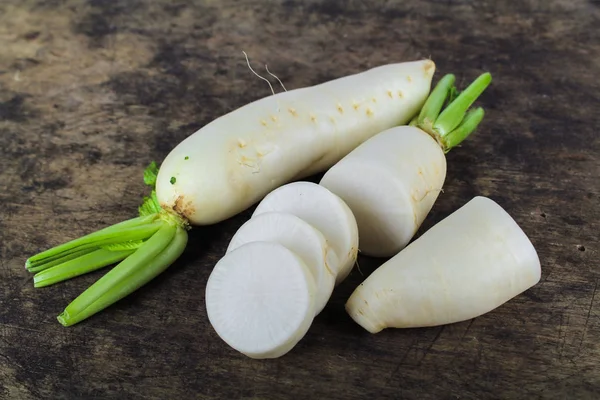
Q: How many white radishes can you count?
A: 2